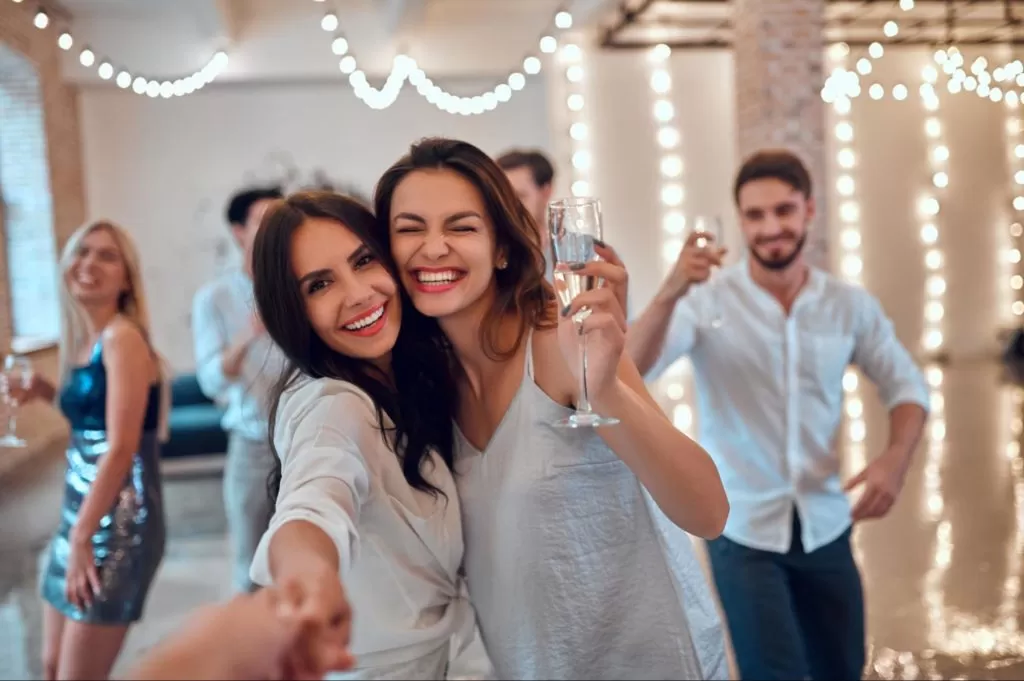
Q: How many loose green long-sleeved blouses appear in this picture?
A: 0